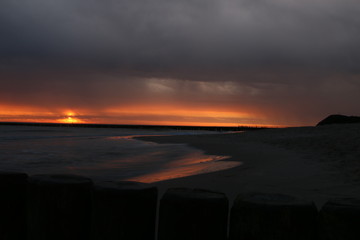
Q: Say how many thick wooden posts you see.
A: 6